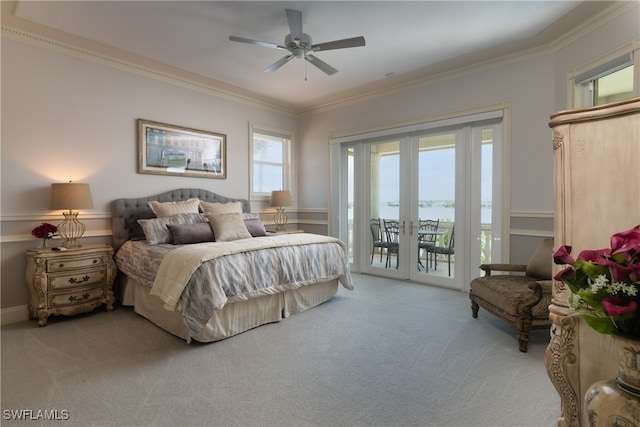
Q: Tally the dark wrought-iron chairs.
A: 4